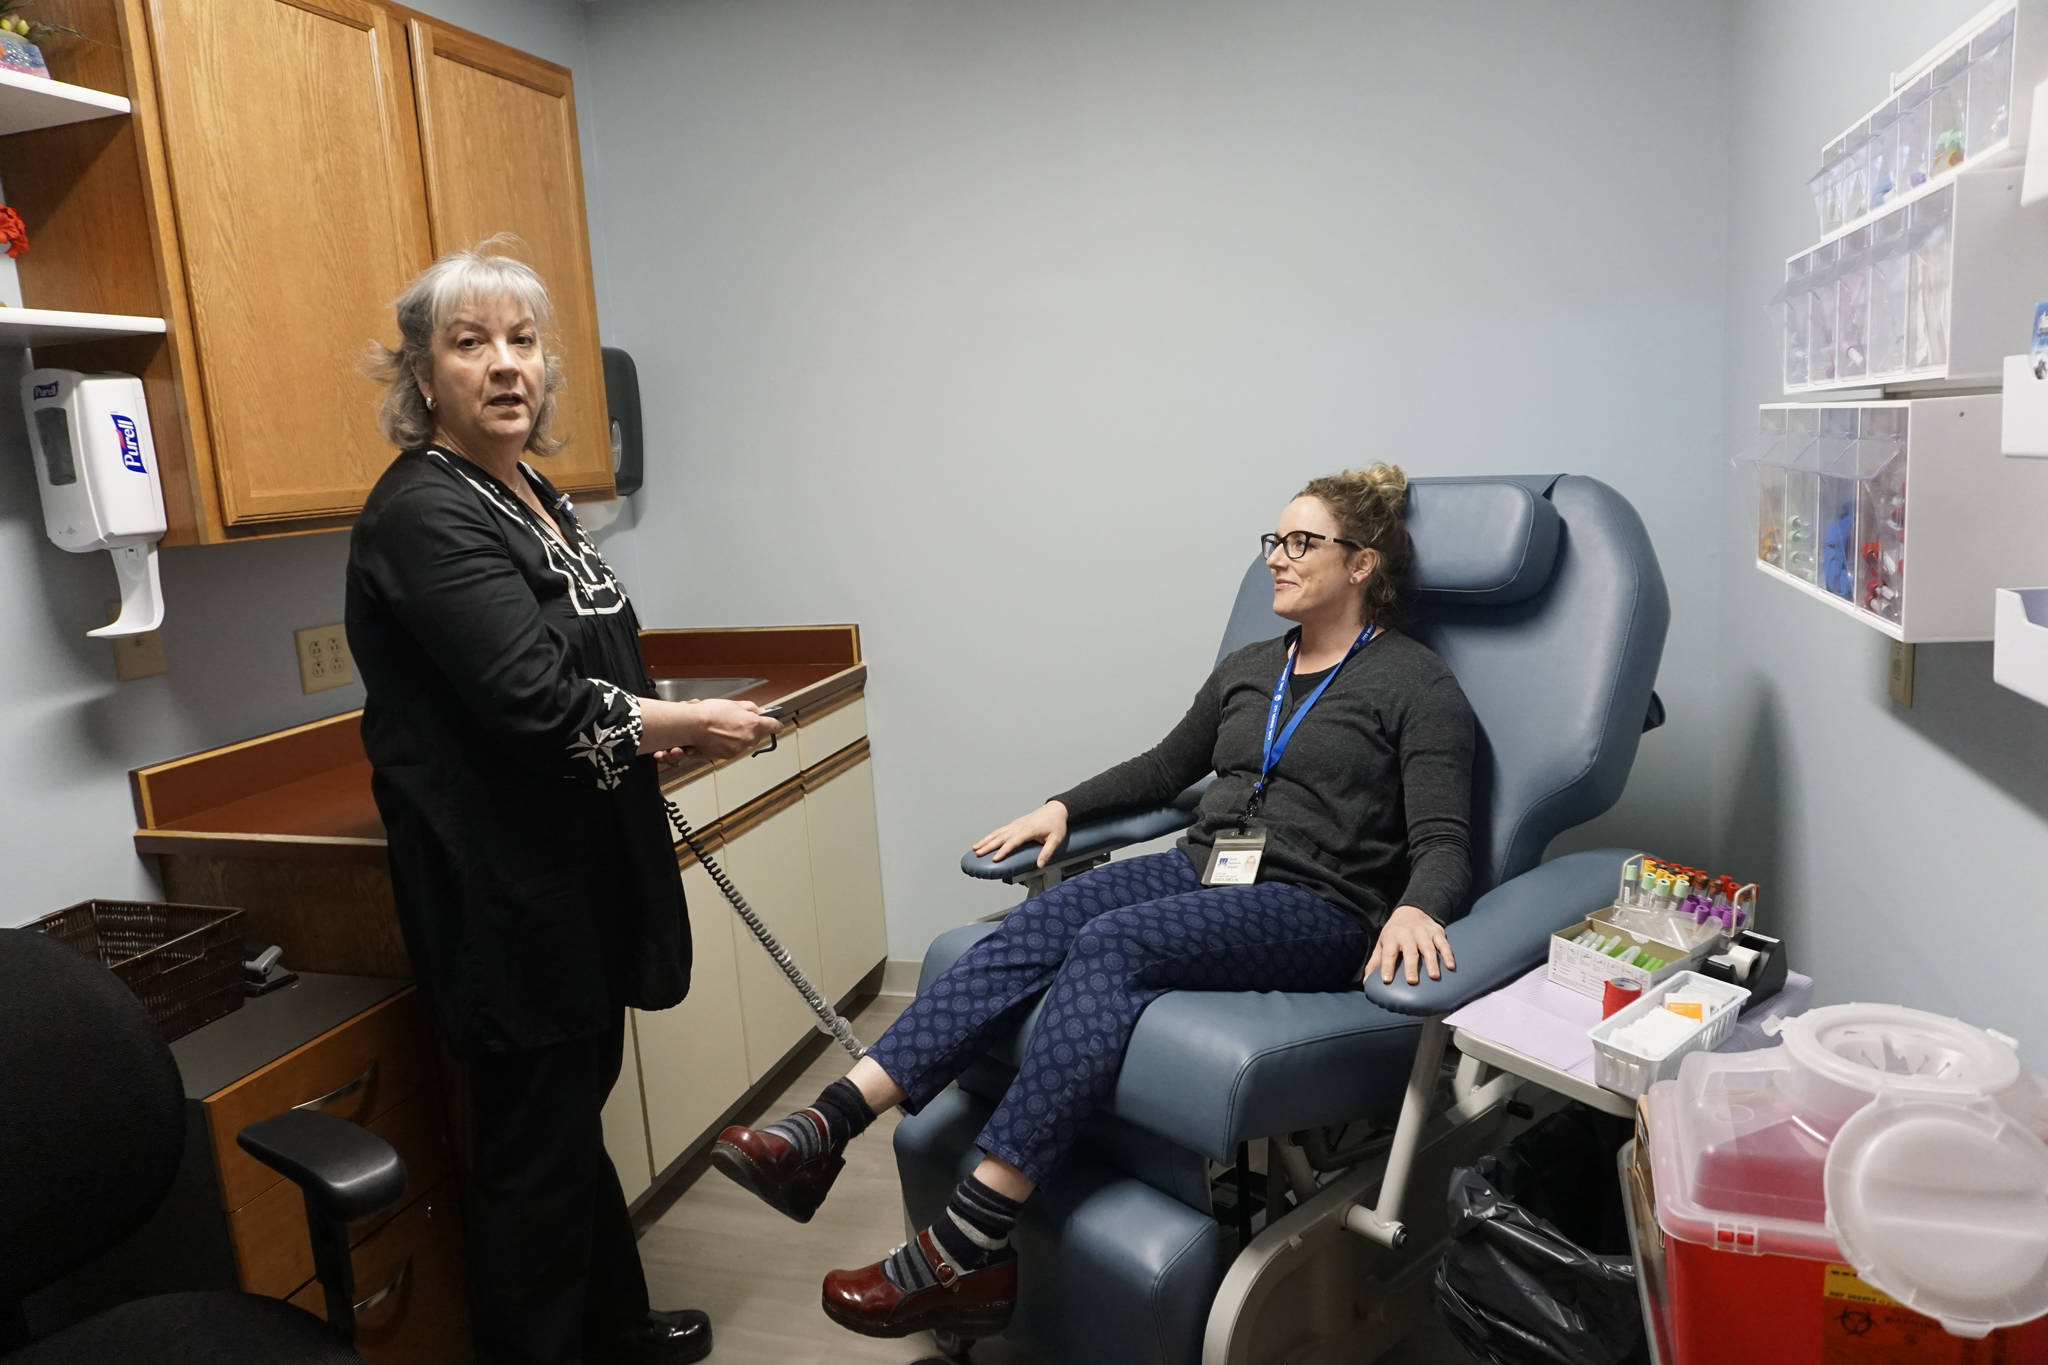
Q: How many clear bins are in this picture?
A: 15